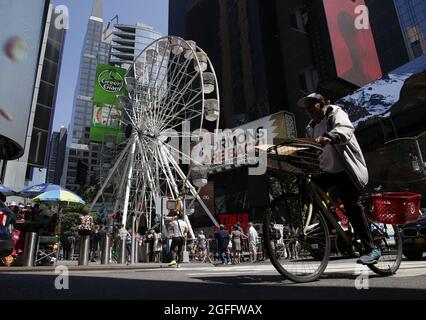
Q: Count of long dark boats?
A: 0